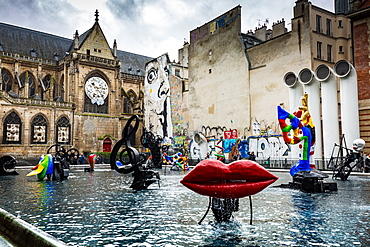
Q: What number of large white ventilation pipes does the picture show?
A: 4